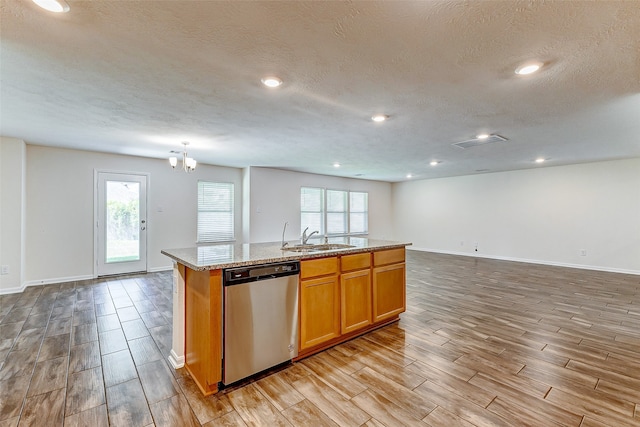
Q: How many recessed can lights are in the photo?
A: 9